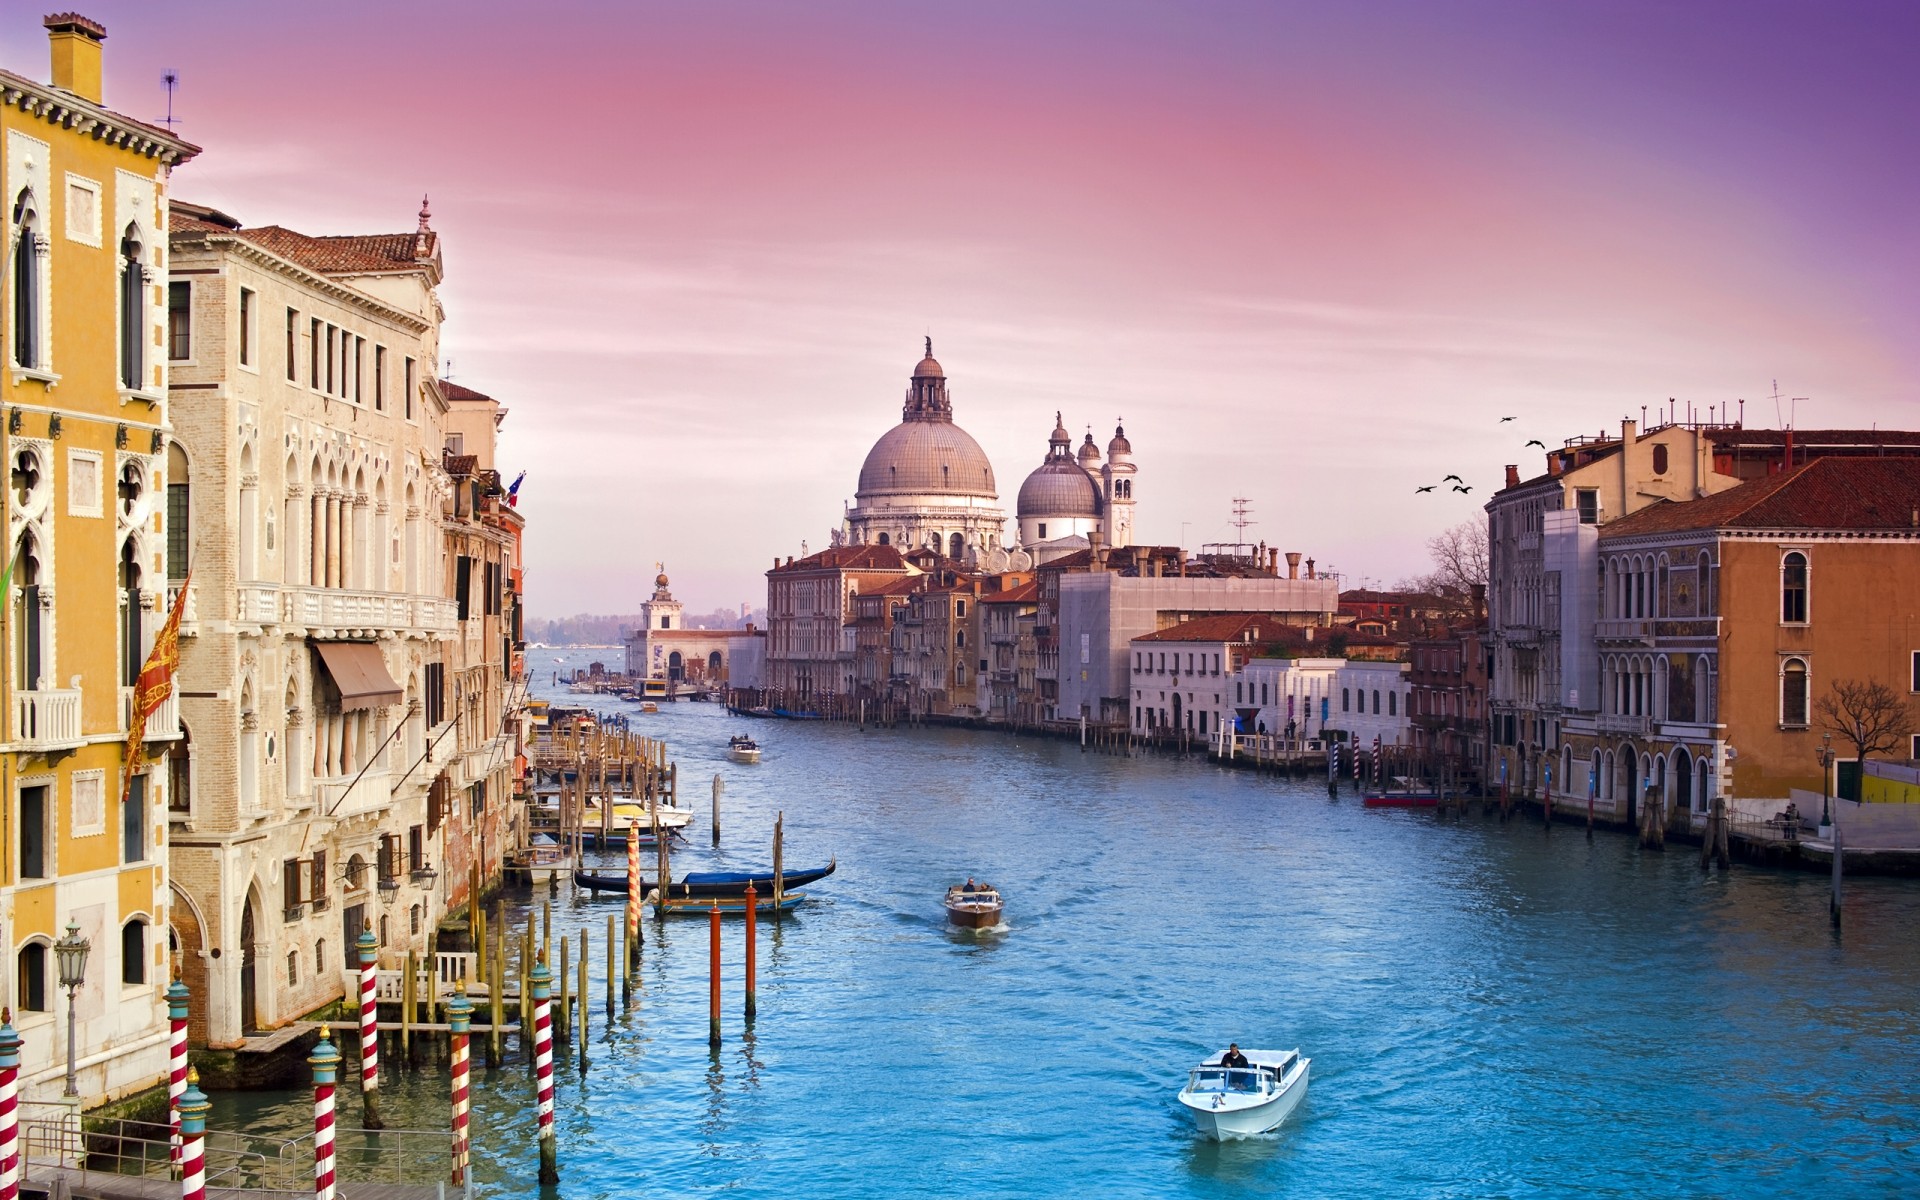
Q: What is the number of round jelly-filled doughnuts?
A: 0